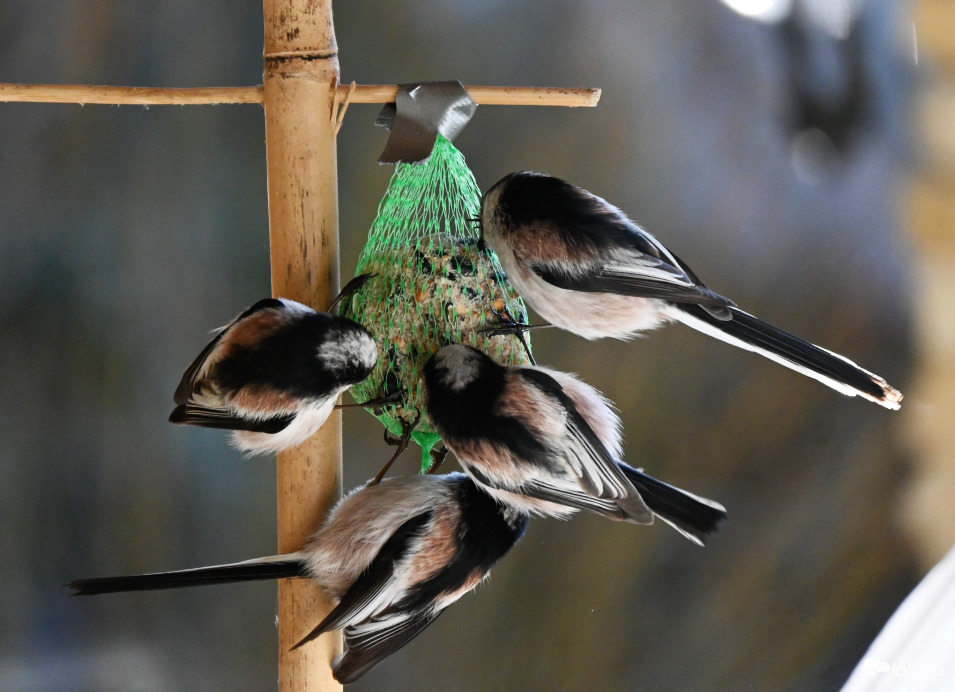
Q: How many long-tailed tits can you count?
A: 4